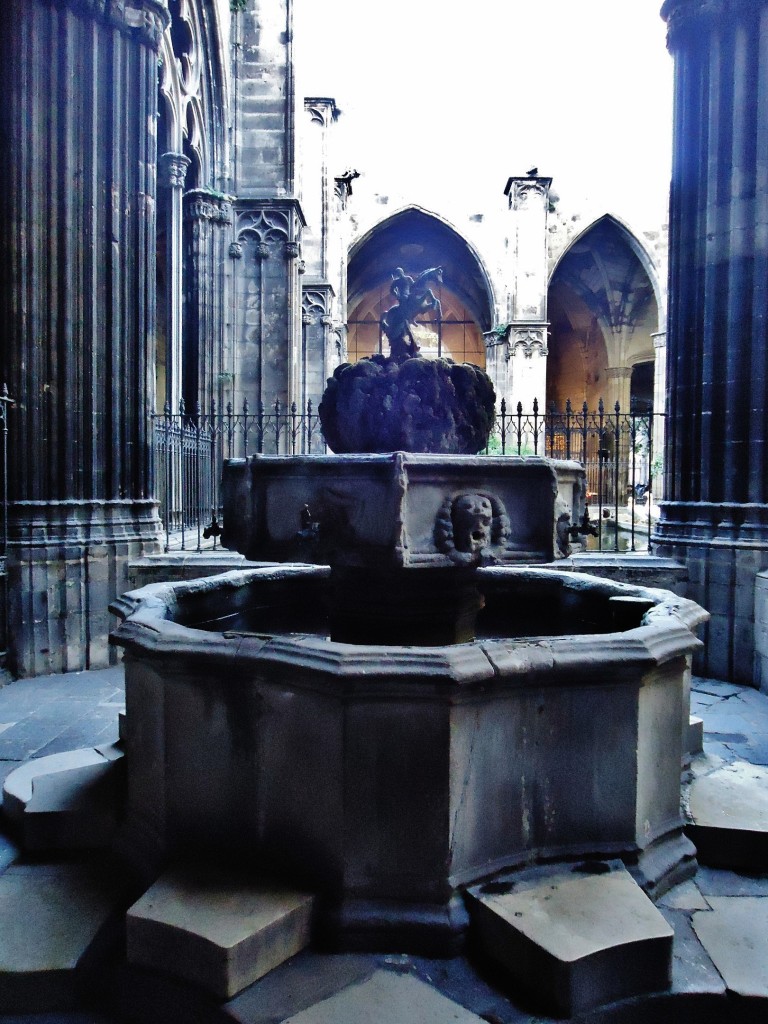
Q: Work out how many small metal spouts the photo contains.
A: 3